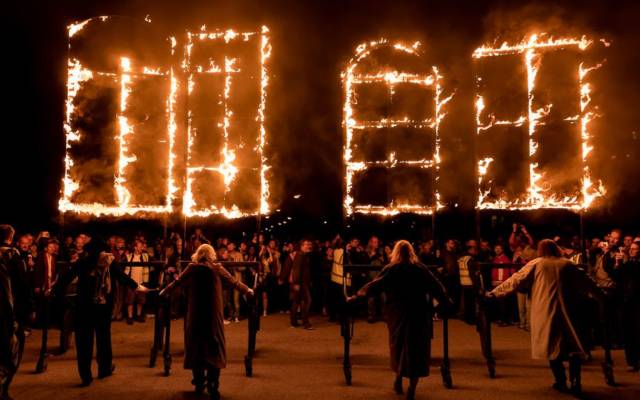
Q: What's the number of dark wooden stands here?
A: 4